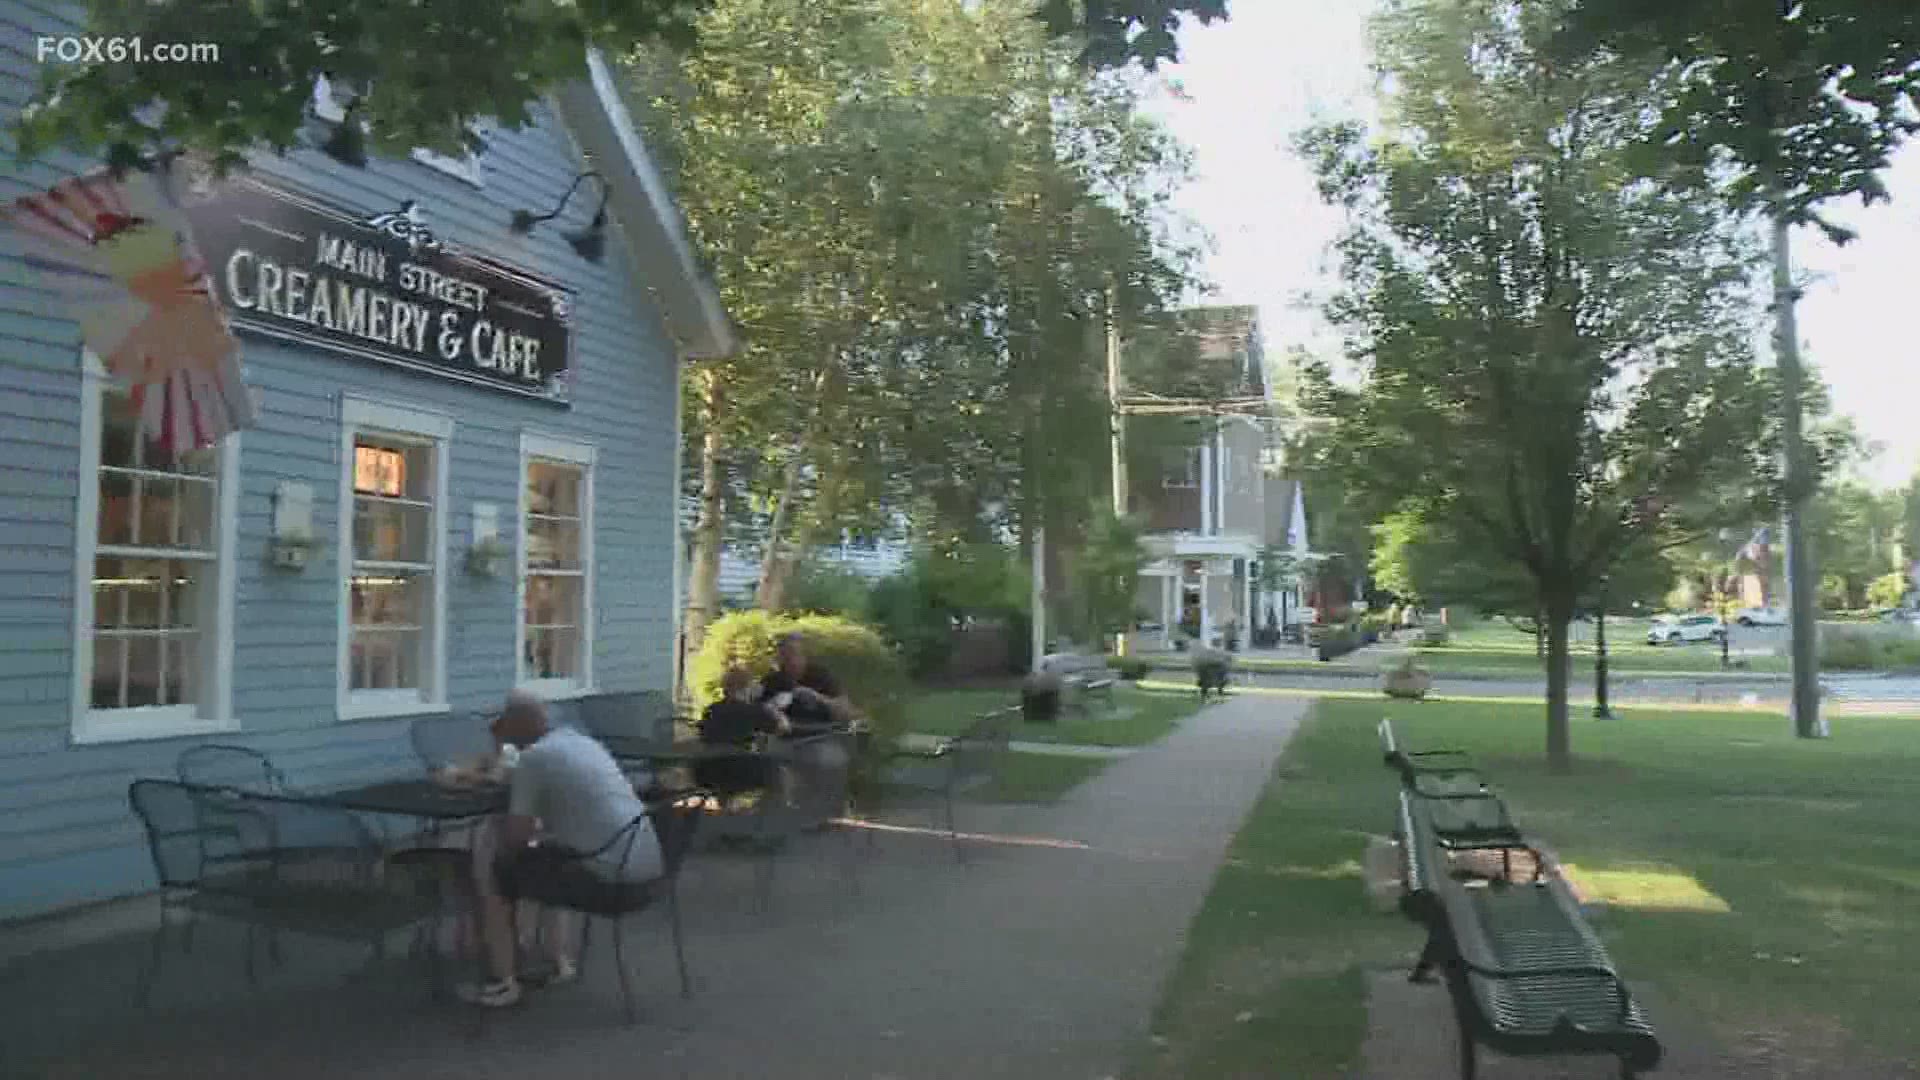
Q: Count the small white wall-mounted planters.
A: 2